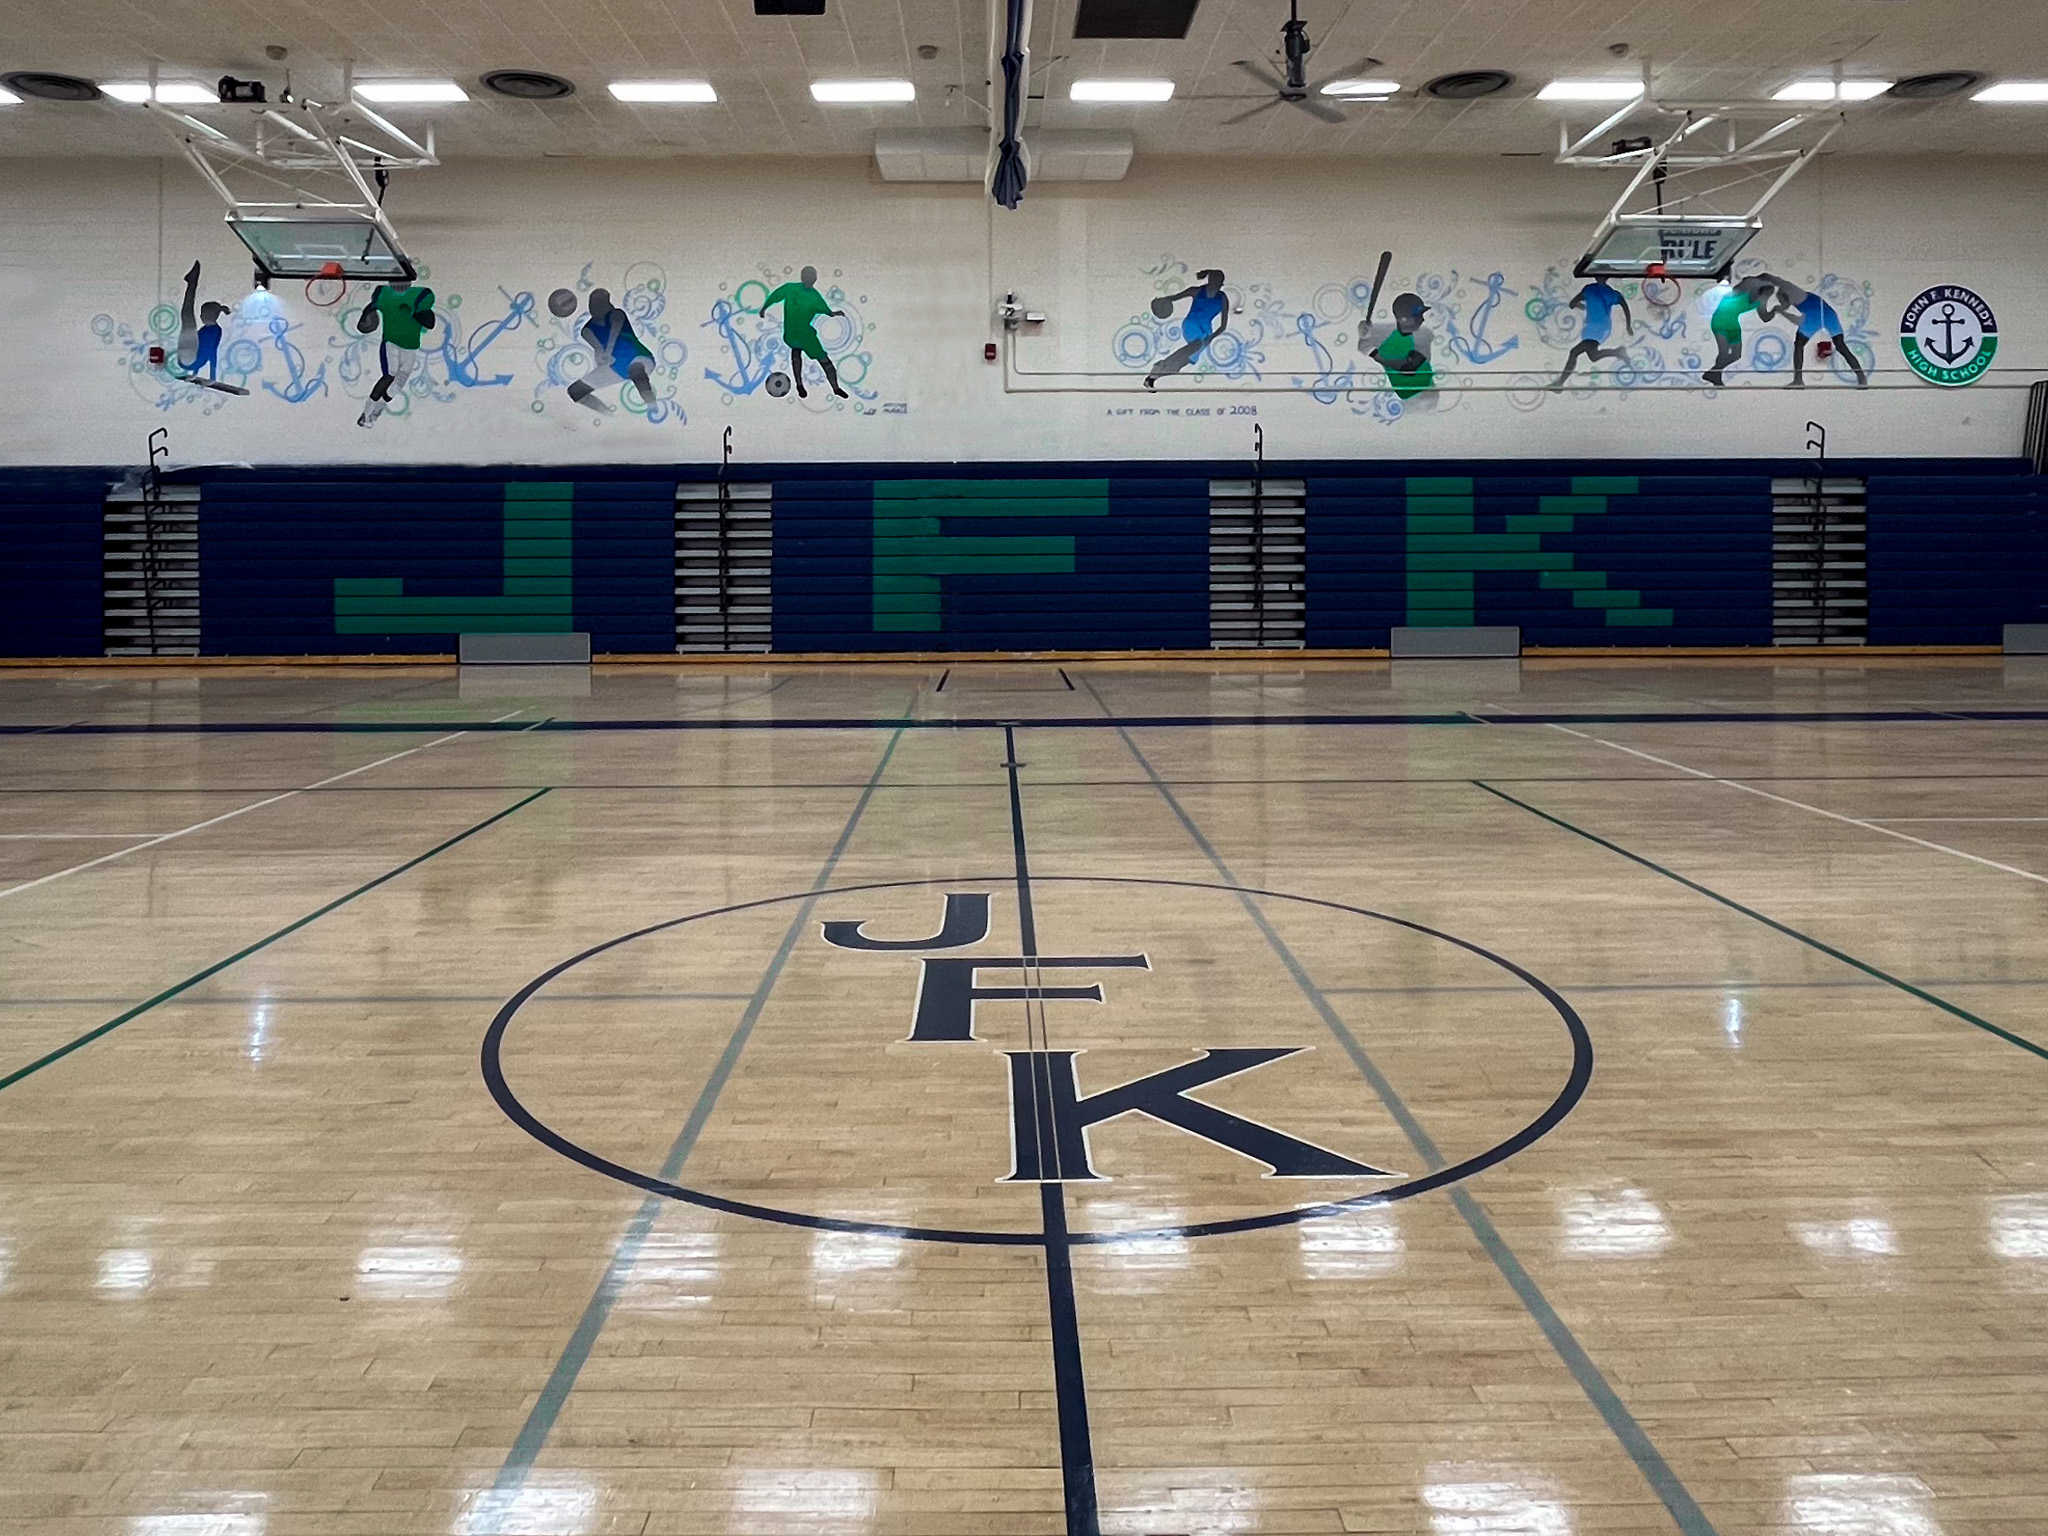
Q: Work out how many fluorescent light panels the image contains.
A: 10